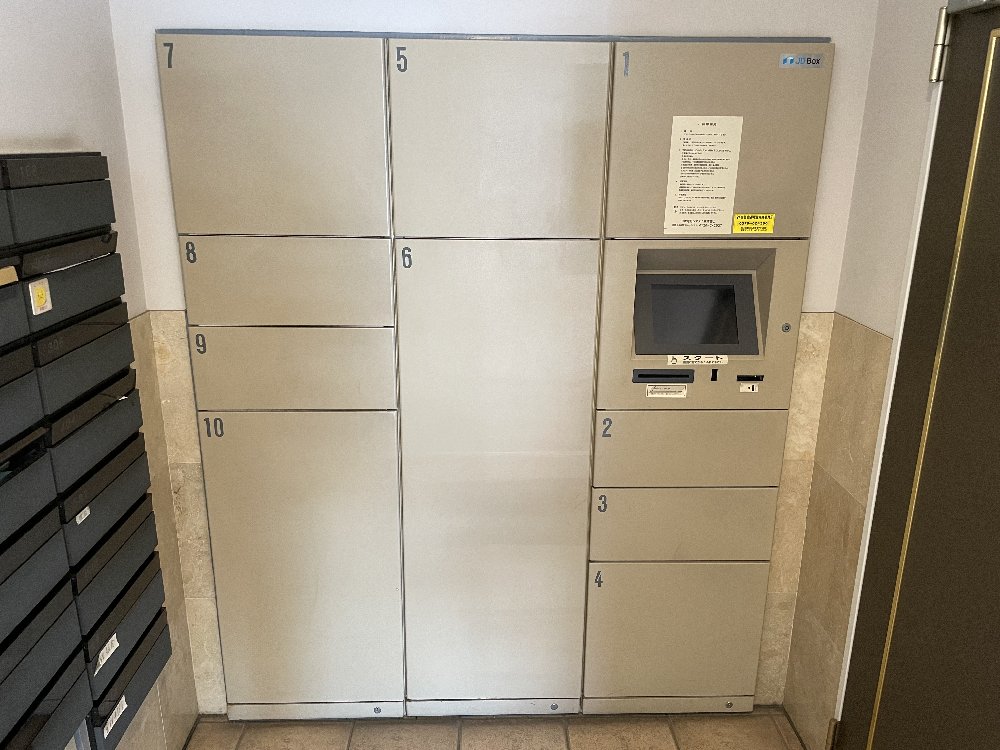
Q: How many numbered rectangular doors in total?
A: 10